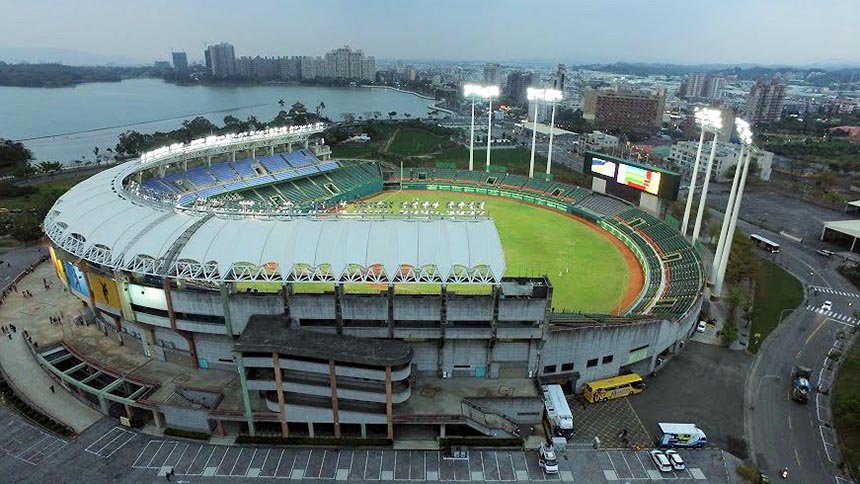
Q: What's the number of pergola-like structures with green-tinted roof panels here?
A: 1